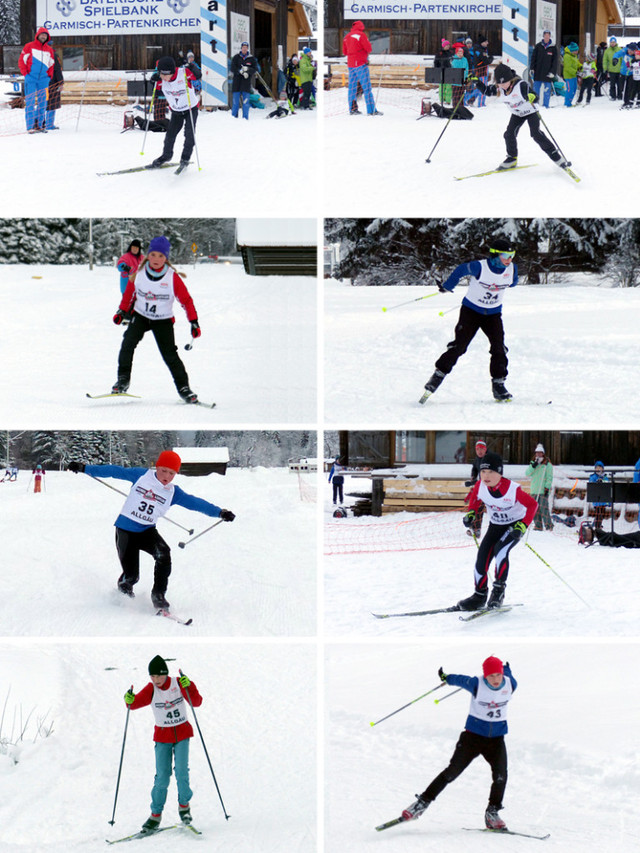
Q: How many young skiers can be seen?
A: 8